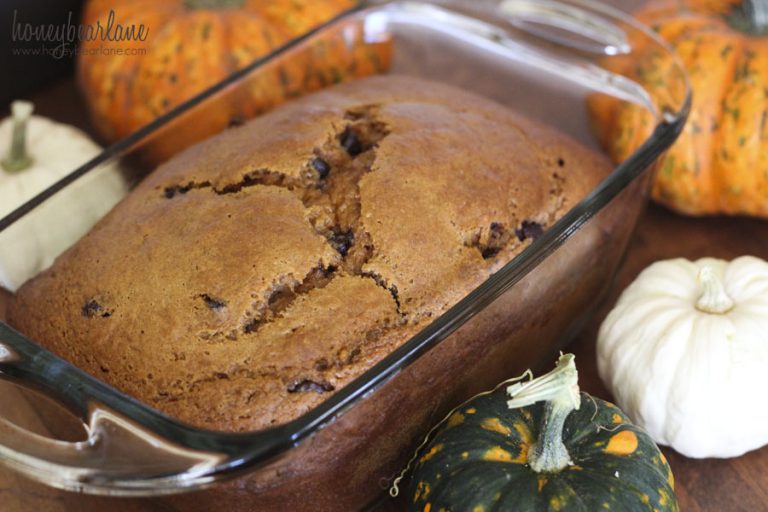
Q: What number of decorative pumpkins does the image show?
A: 5